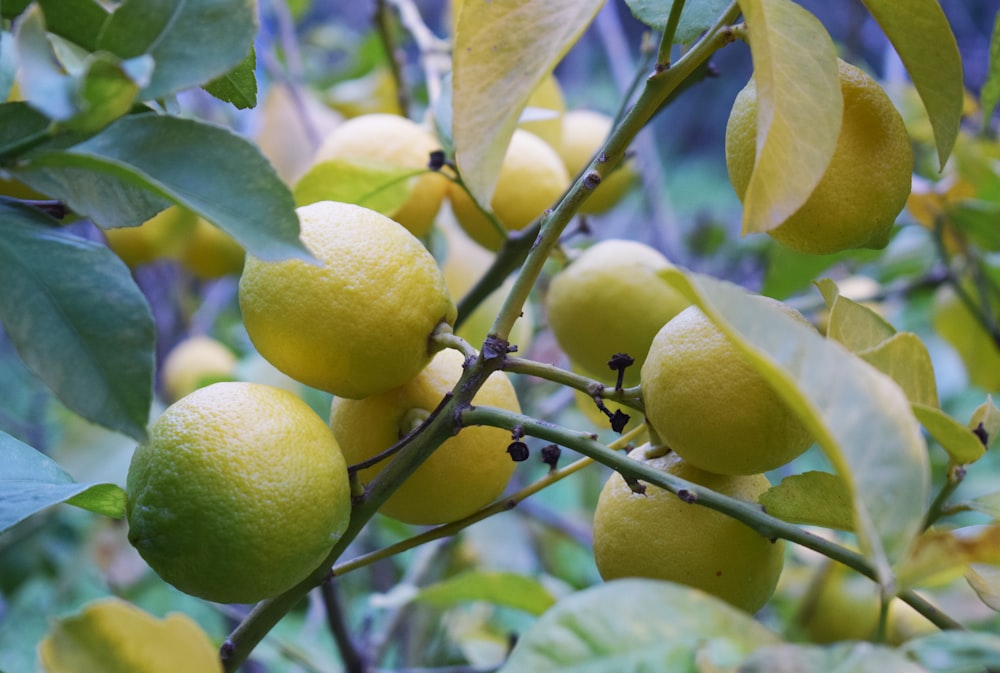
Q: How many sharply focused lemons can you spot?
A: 6